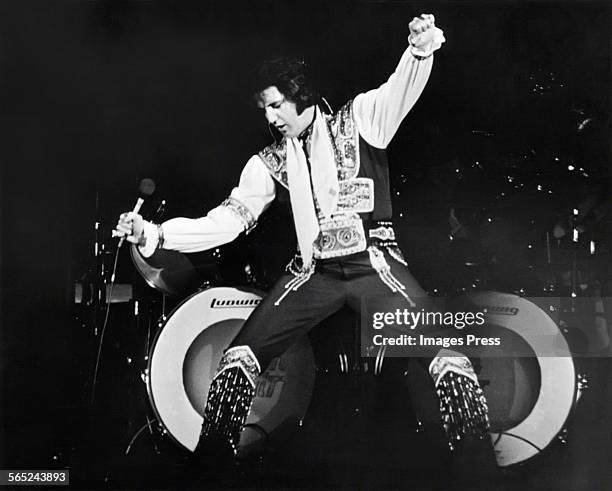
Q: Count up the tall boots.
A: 2